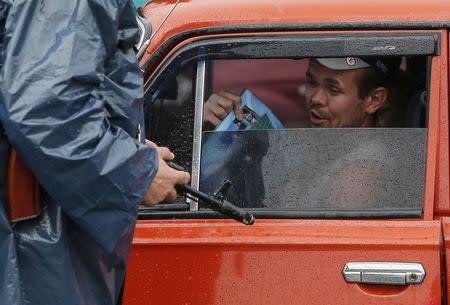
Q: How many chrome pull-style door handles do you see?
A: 1